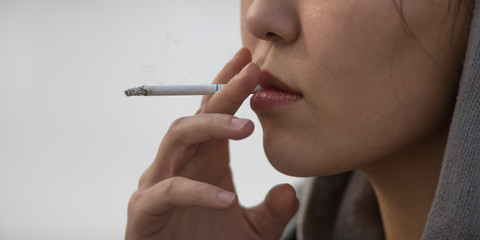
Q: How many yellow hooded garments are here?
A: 0